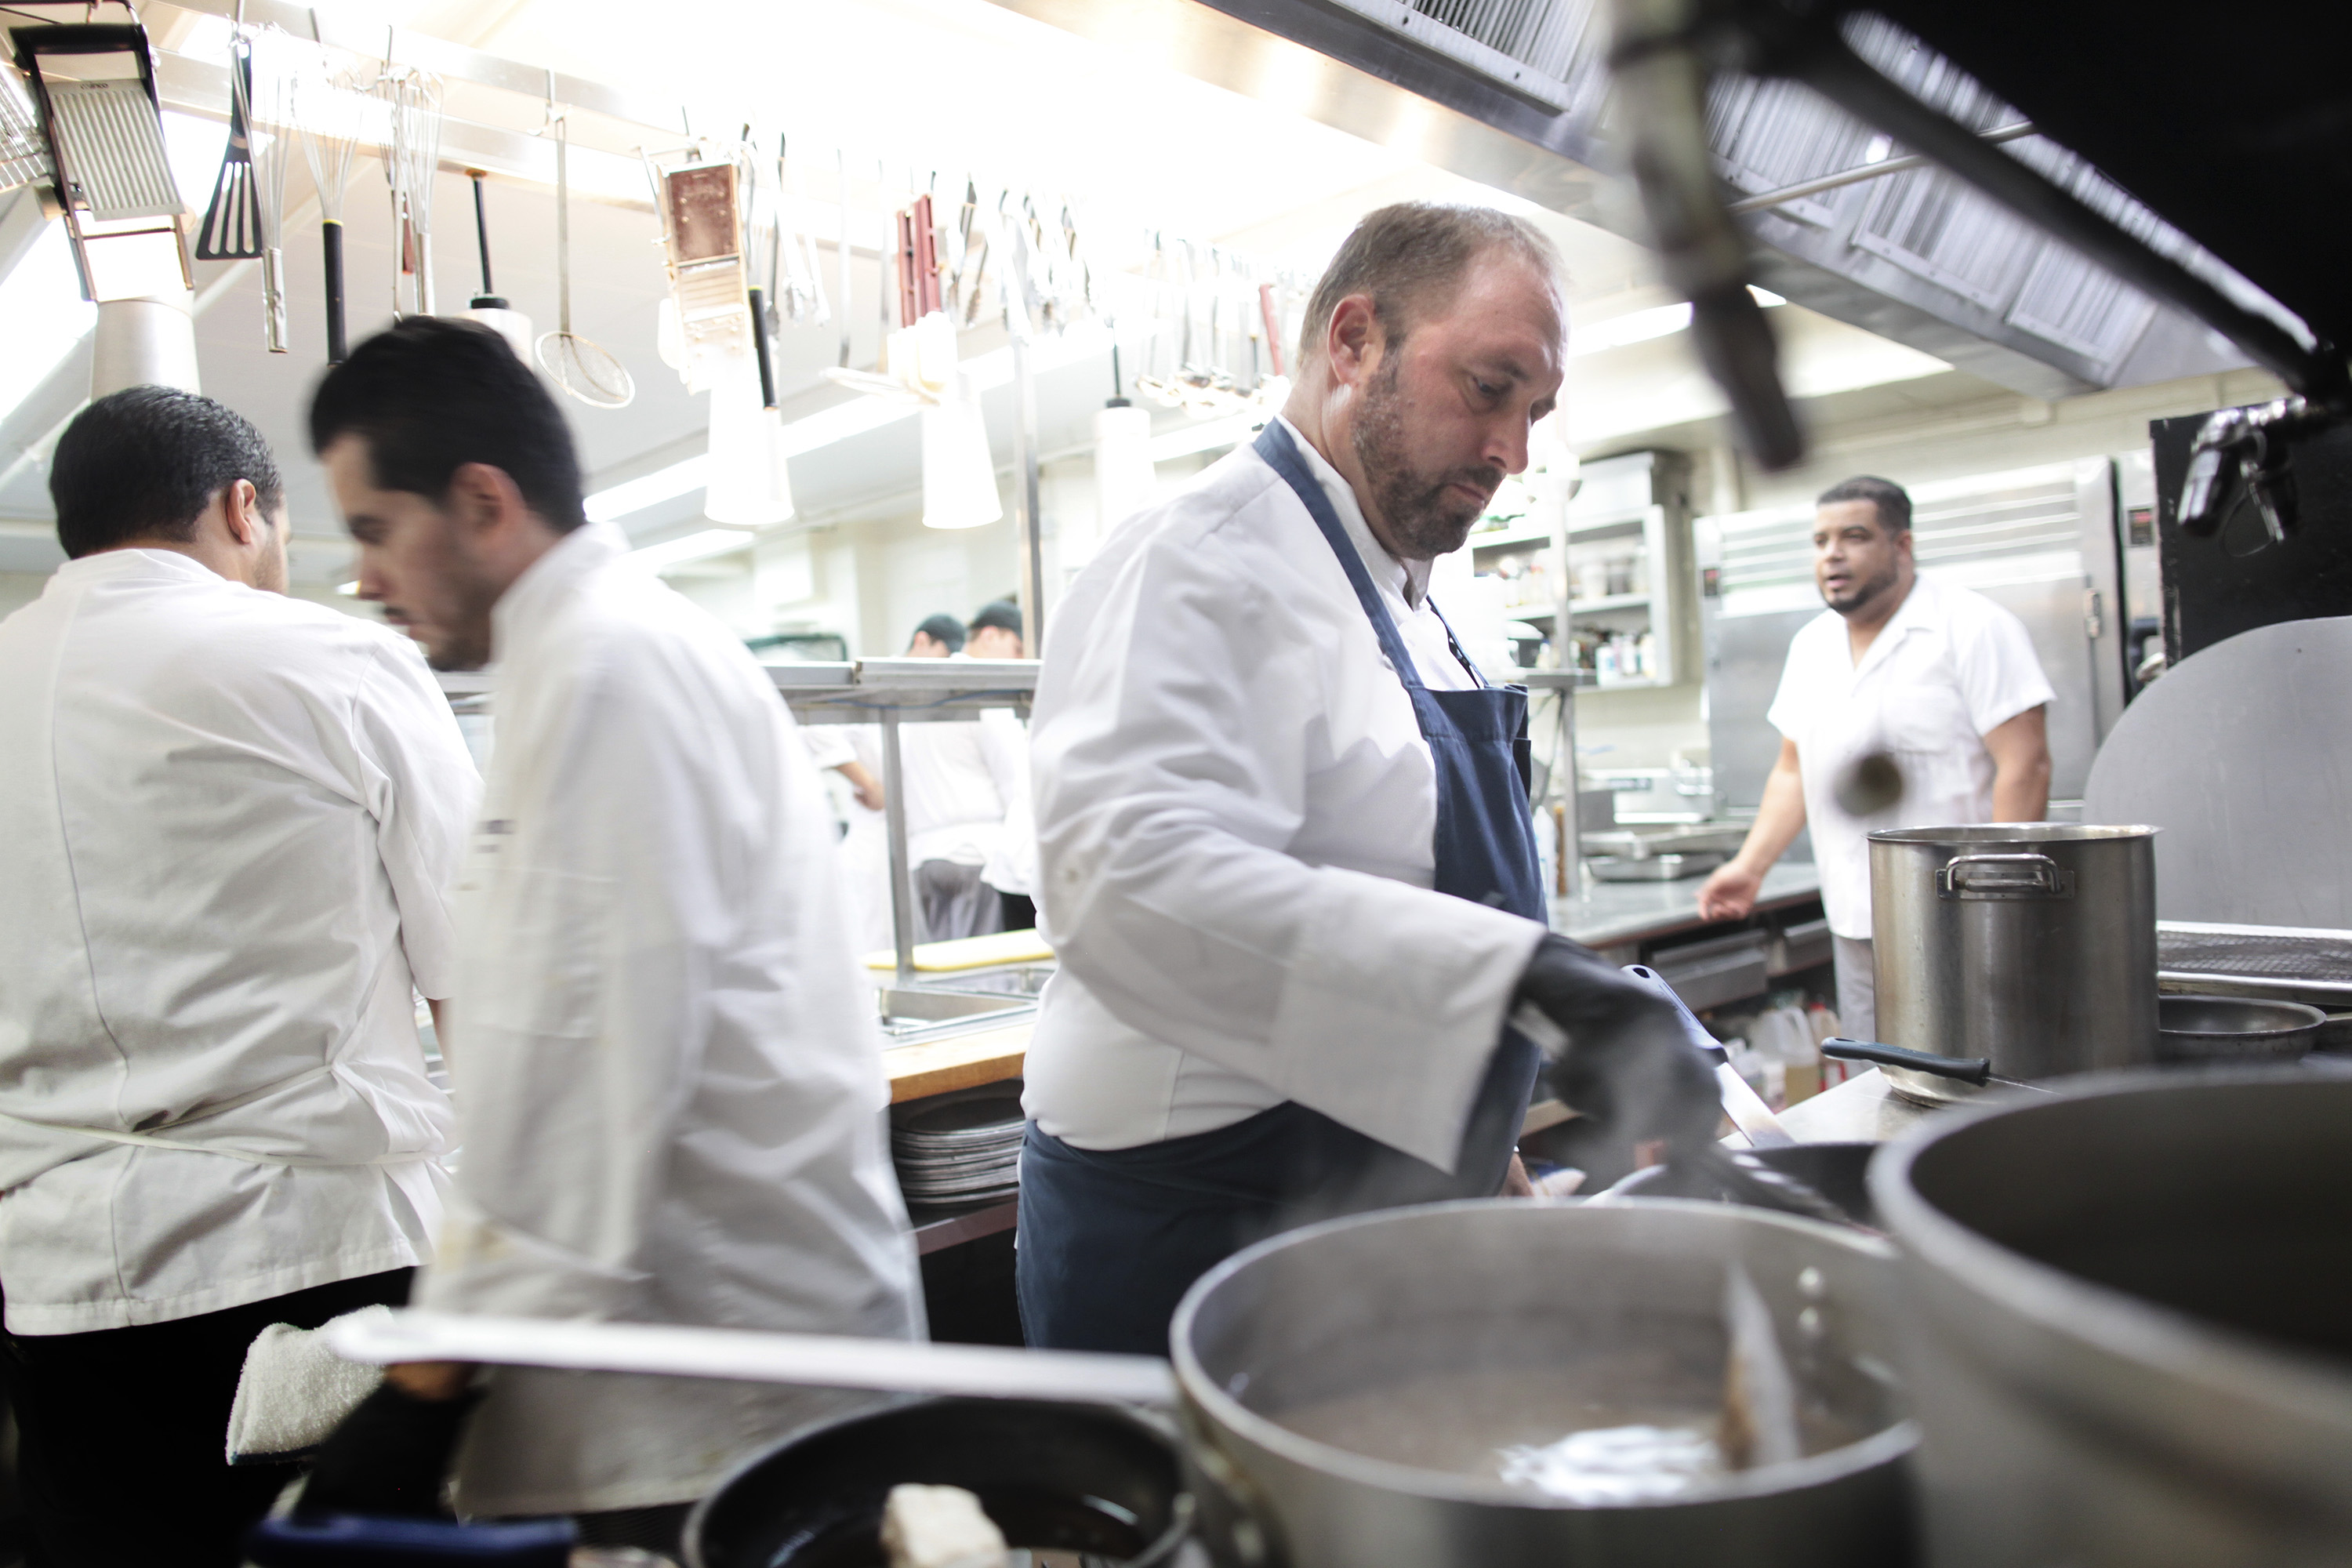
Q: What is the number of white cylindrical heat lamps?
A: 5